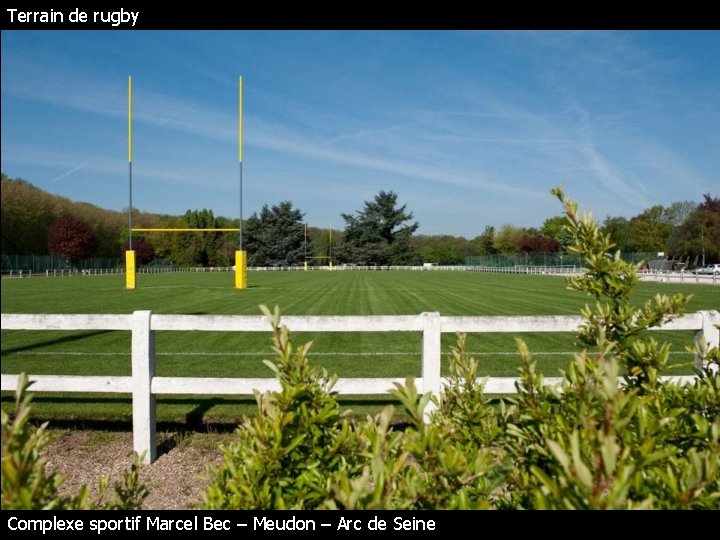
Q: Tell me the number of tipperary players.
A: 0